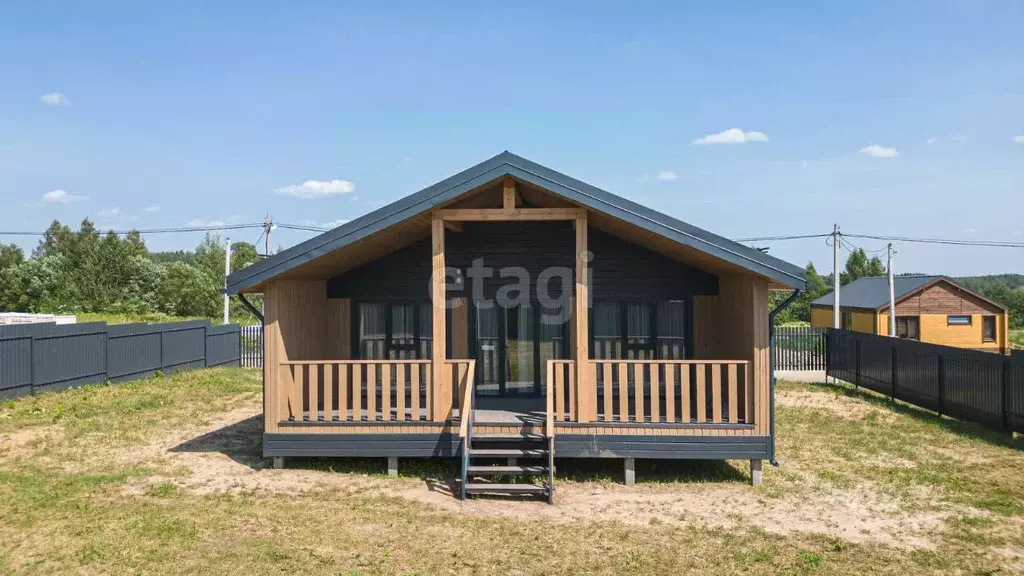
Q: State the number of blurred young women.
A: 0